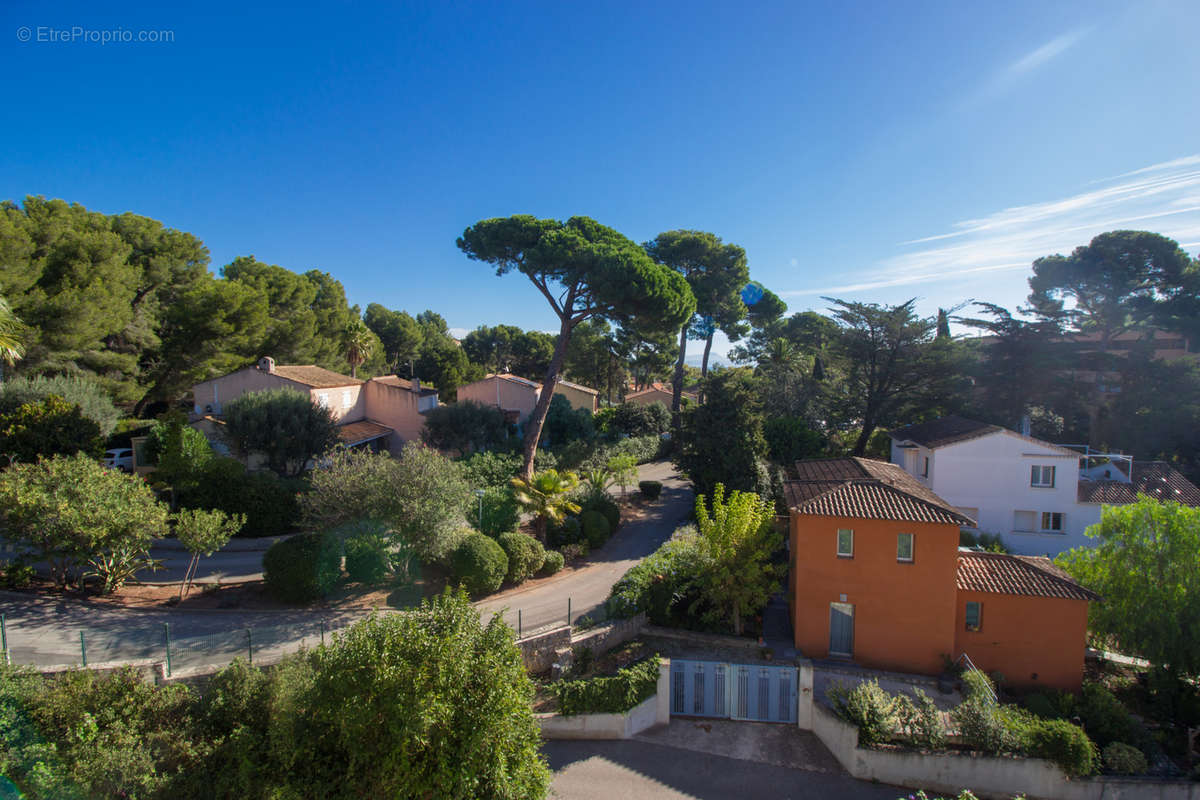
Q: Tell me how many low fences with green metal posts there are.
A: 1